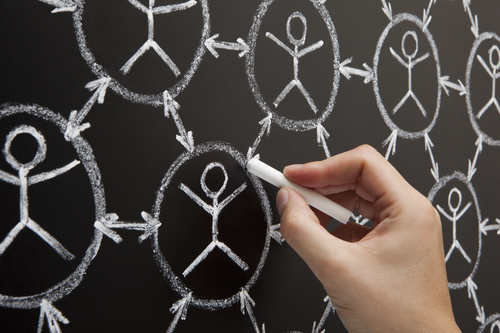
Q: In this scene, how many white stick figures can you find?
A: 7